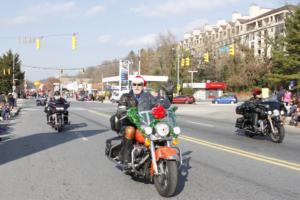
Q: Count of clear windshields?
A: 1